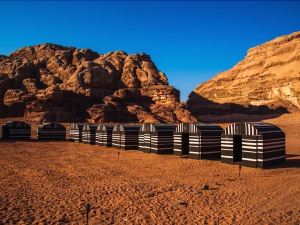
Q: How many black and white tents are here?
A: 9